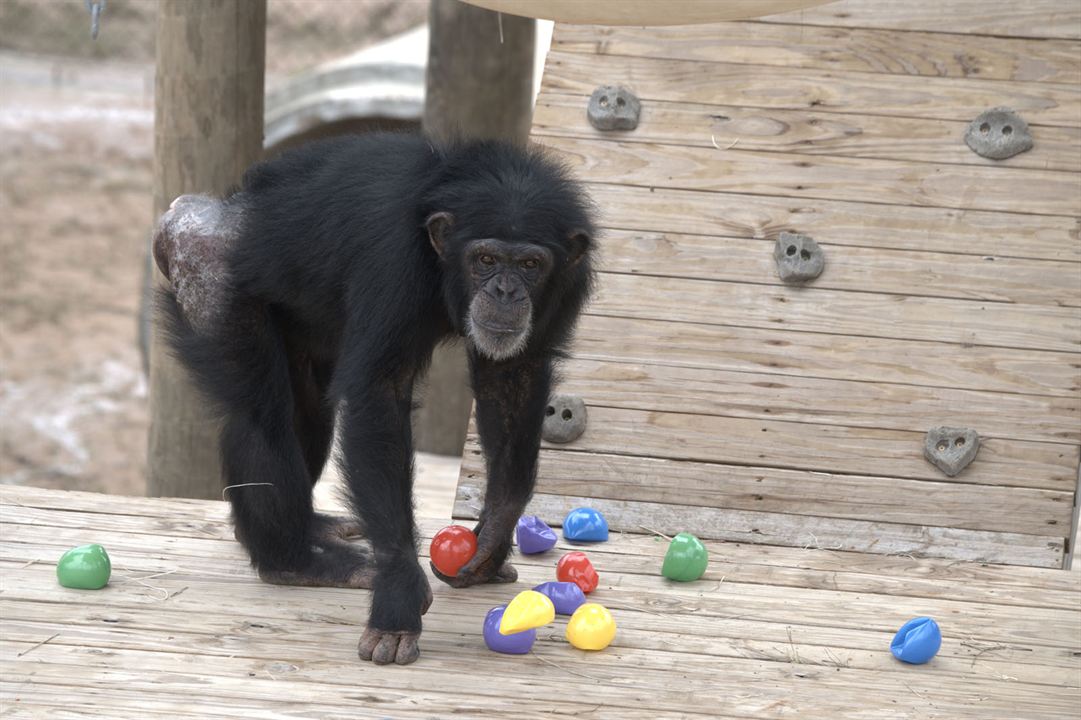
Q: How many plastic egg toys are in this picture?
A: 11